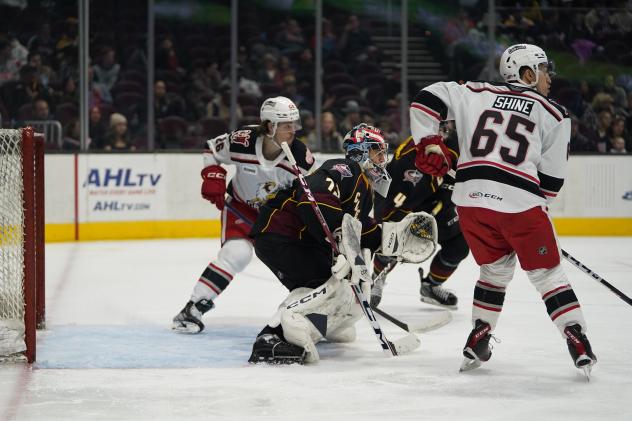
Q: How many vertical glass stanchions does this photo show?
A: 6